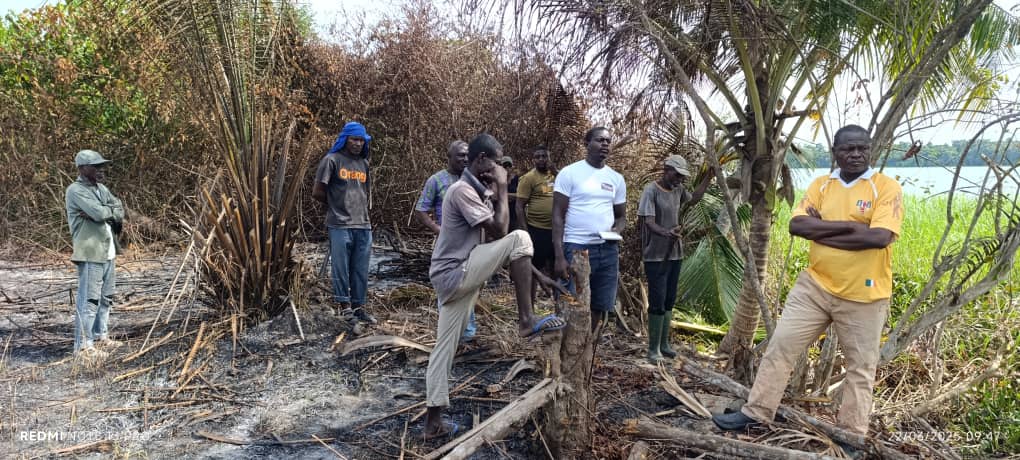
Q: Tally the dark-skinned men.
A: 9